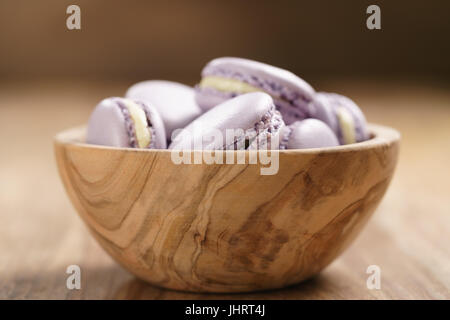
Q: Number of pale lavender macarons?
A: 6